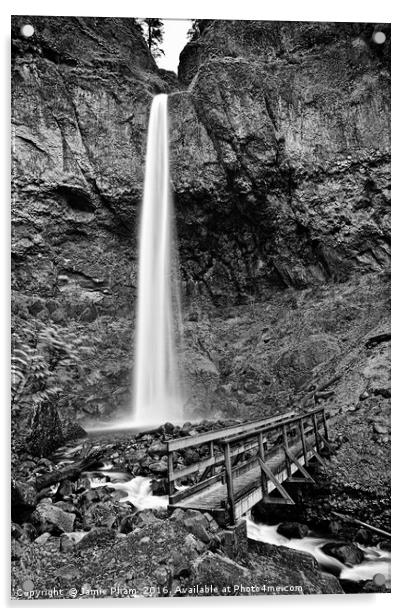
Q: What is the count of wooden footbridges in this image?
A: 1